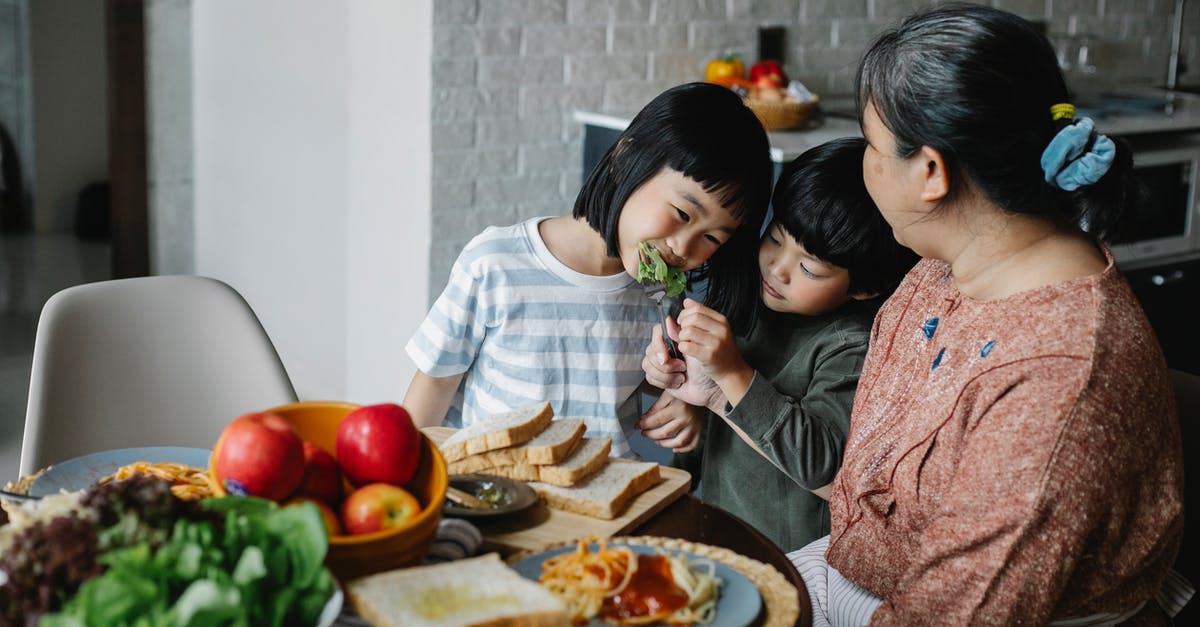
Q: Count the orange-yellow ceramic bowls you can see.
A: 1